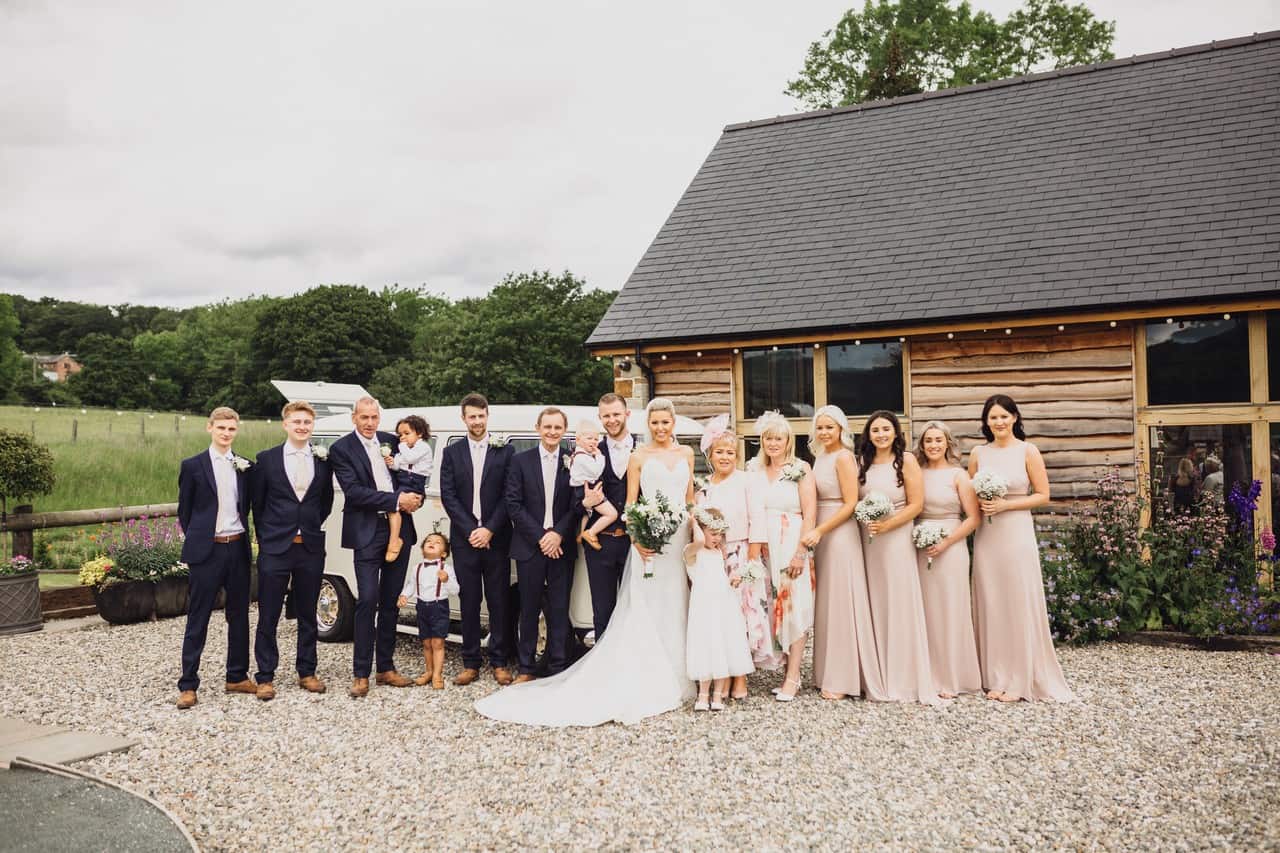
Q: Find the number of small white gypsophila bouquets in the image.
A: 4